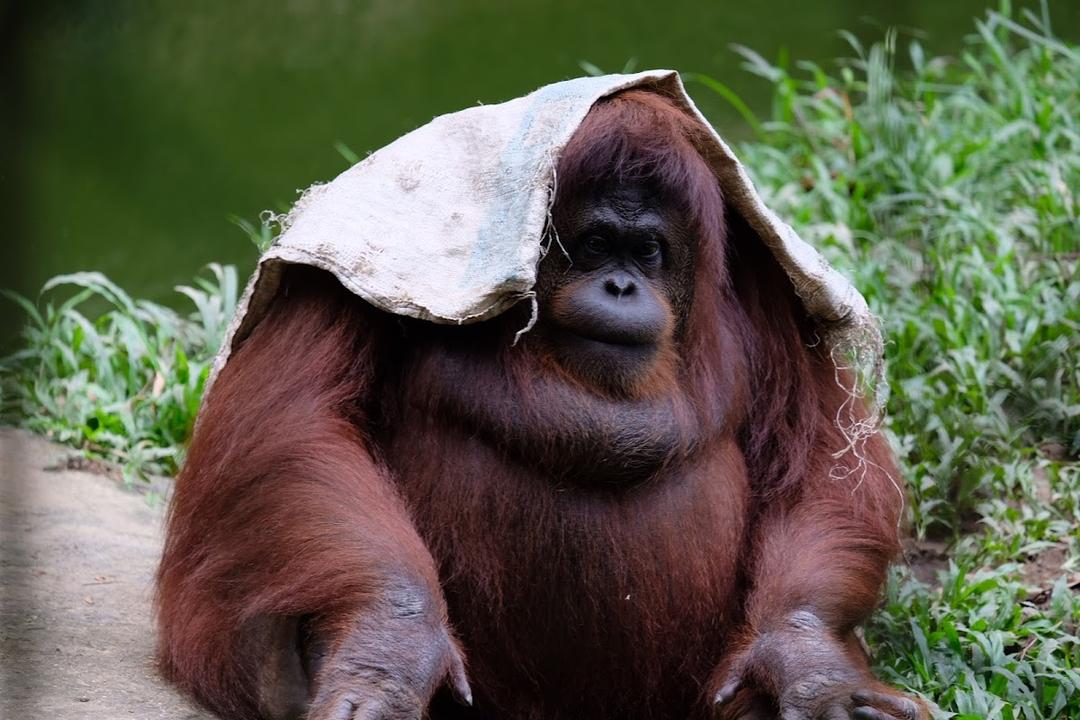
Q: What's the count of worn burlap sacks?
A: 1